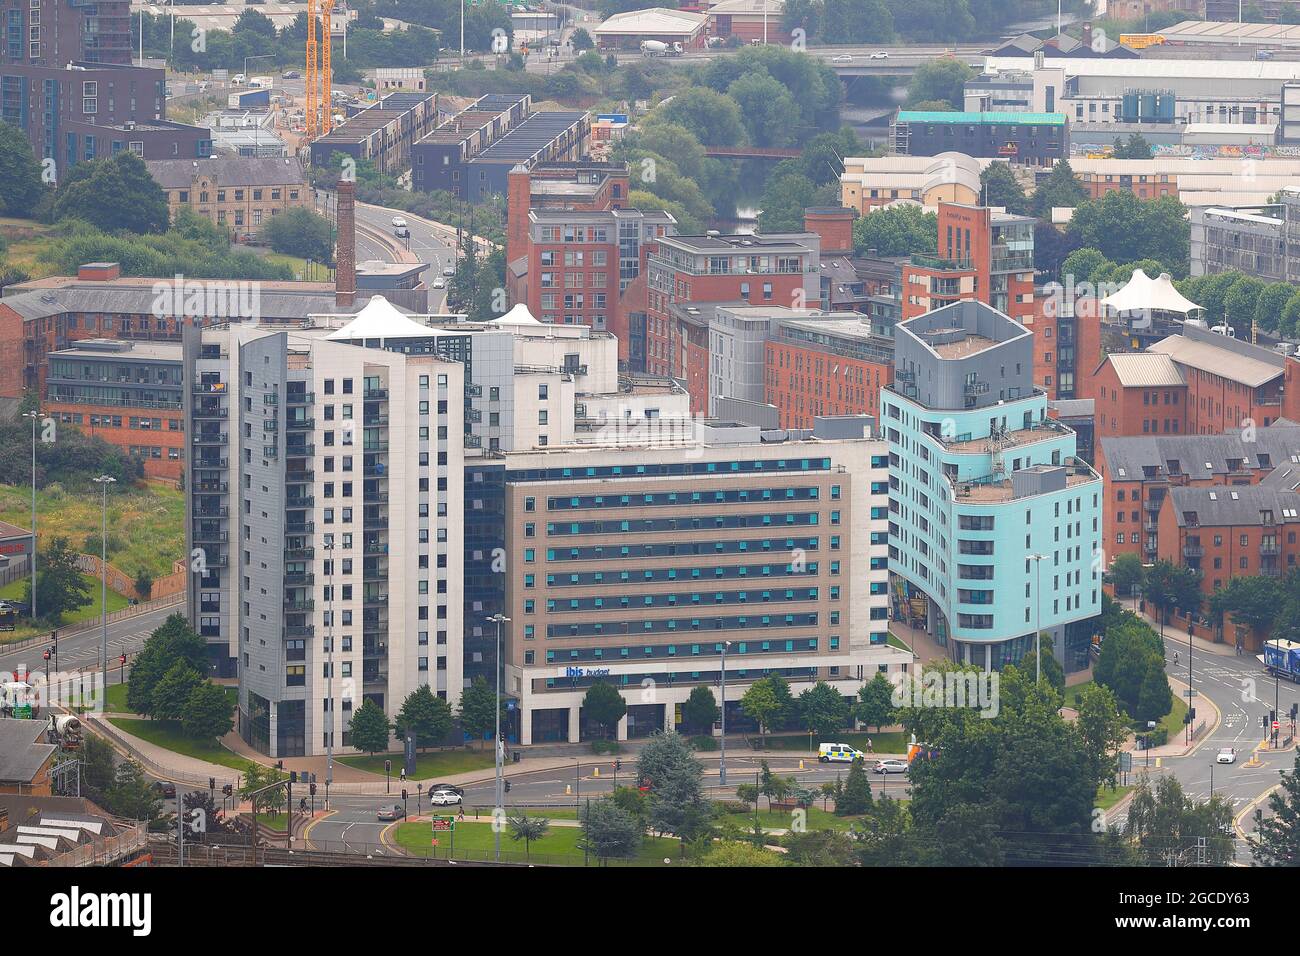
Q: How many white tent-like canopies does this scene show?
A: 3